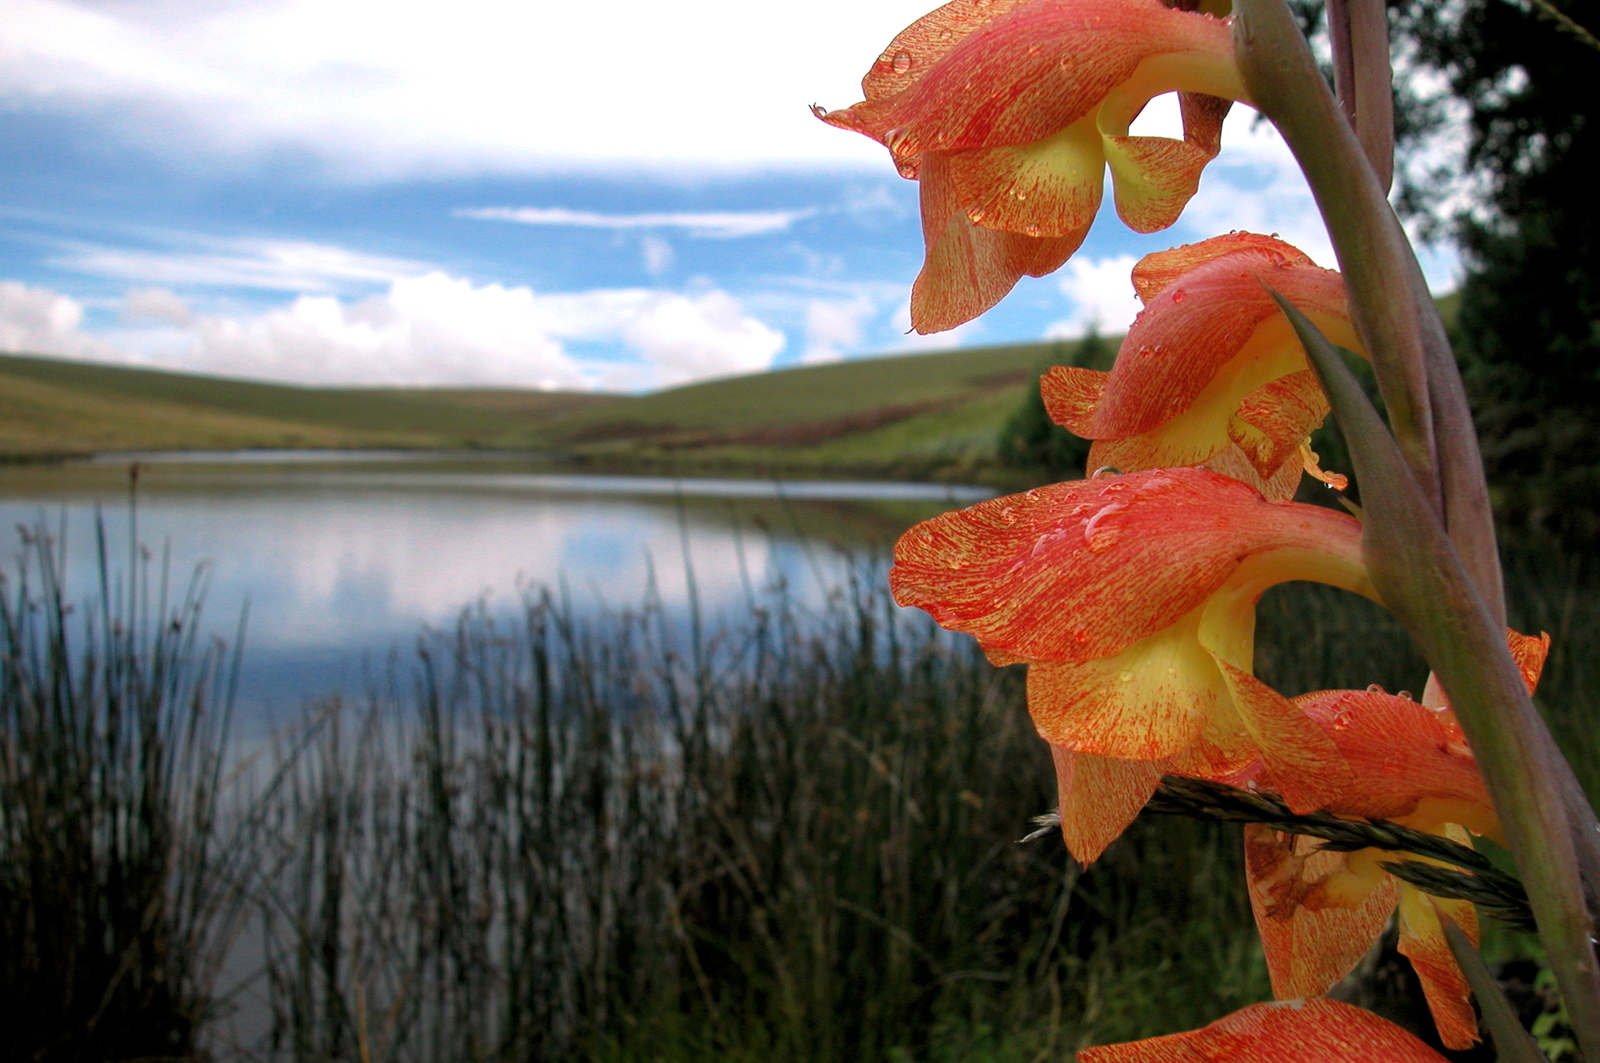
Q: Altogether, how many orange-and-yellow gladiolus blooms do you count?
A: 5